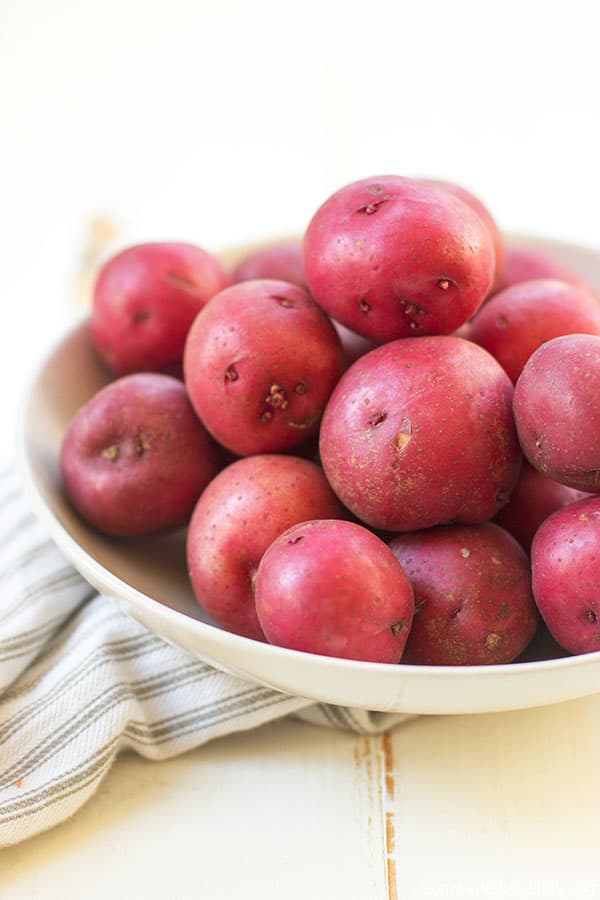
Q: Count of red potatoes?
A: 15